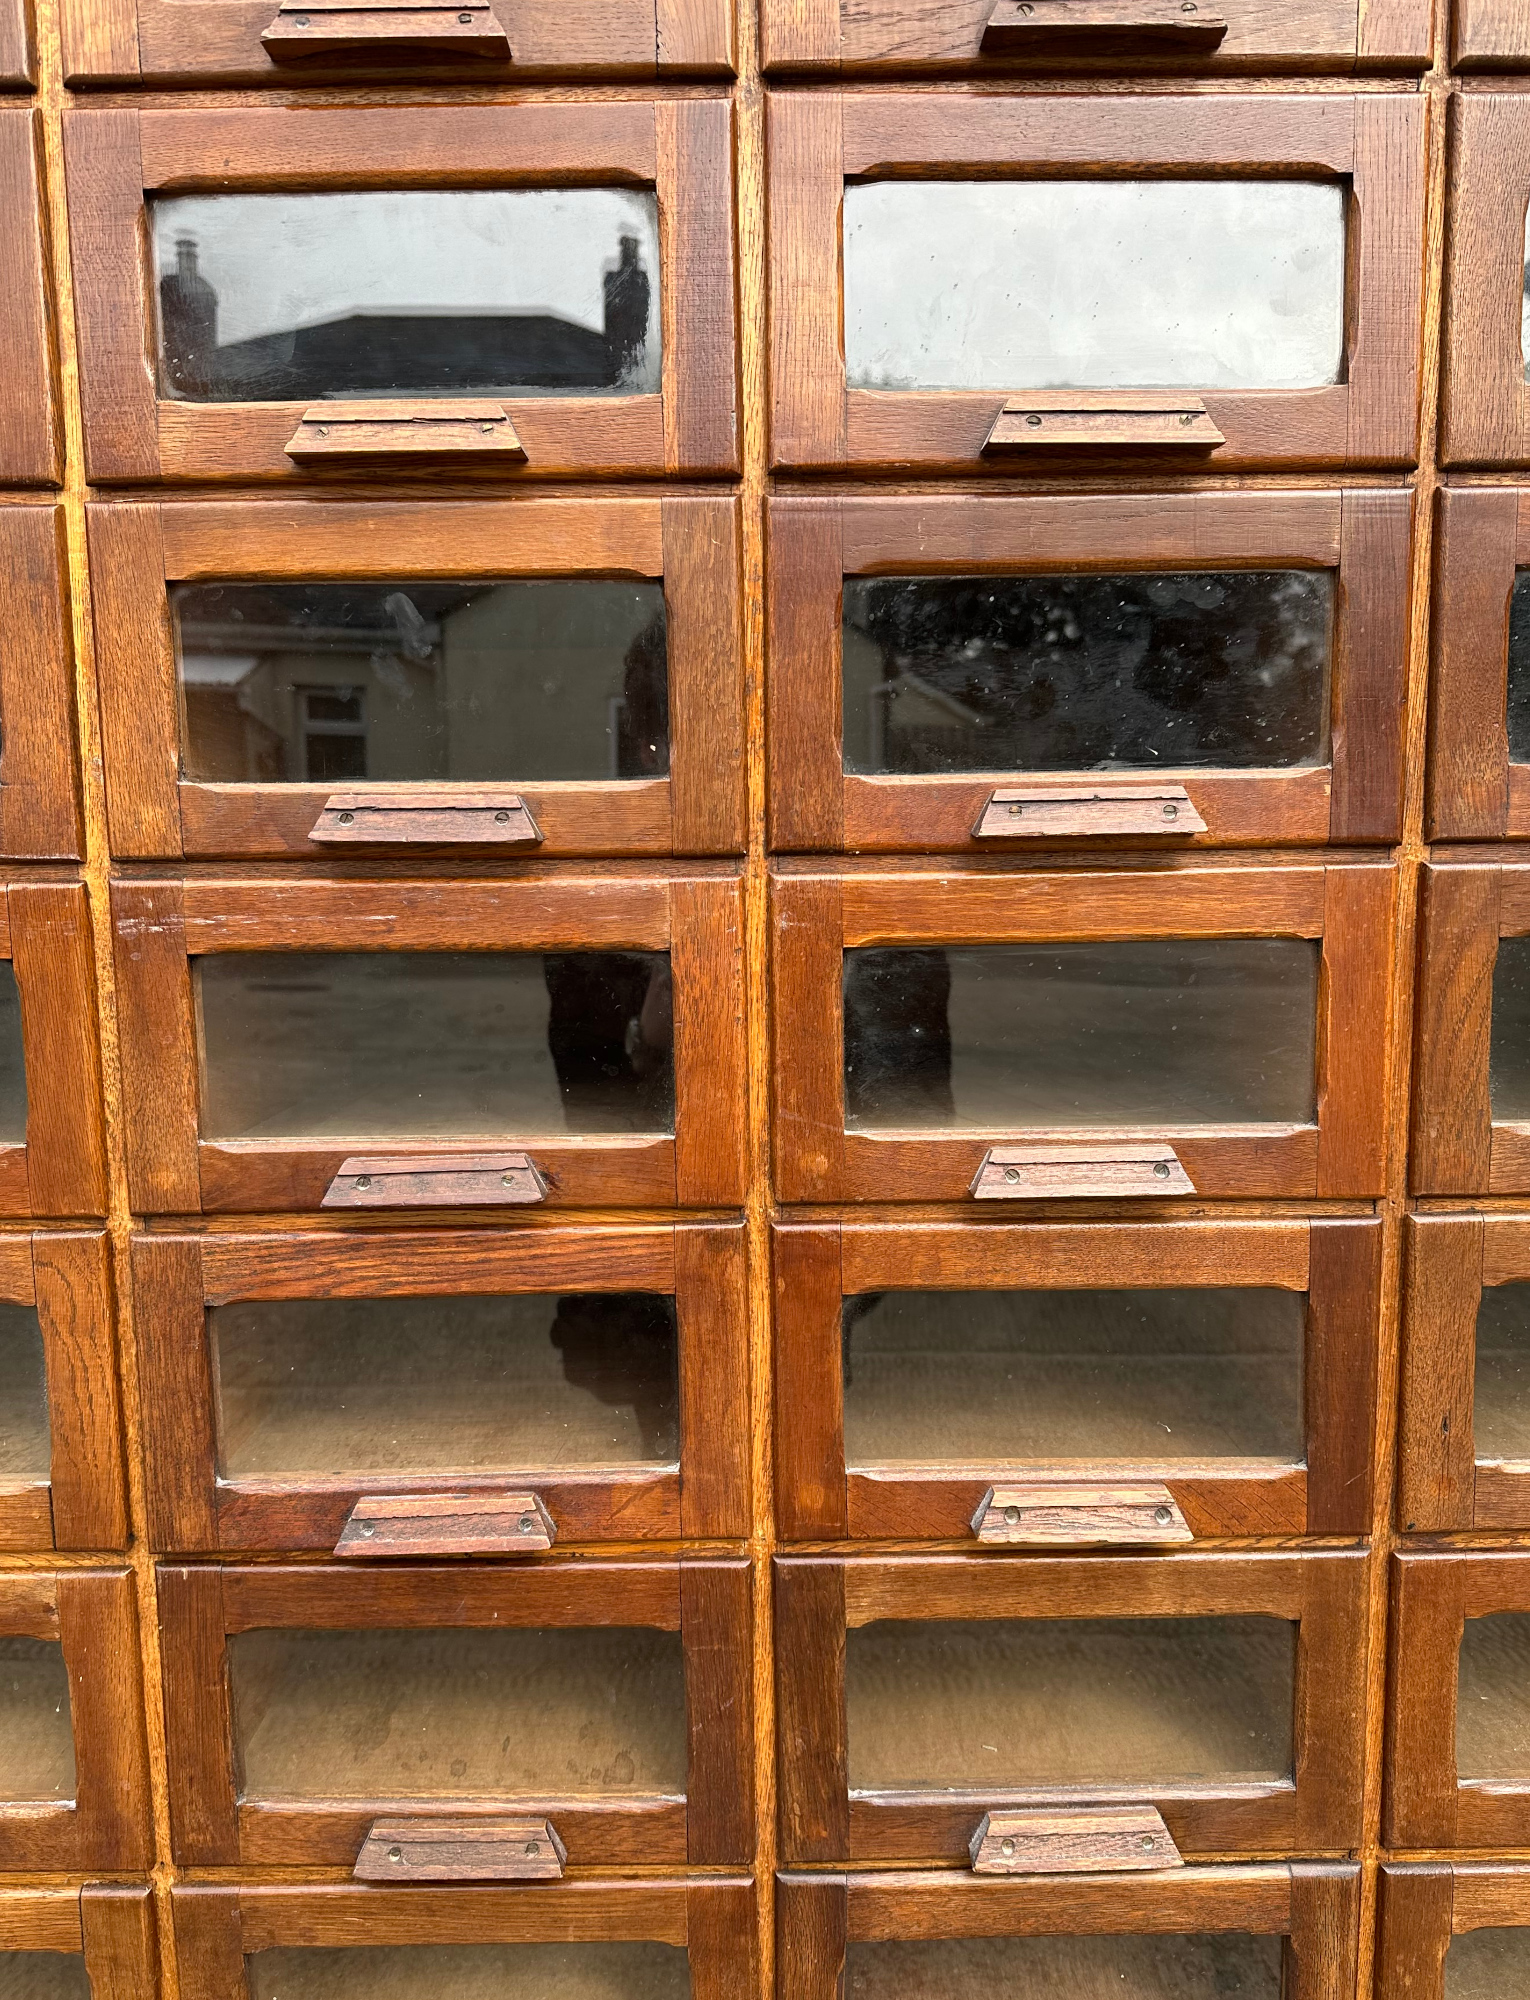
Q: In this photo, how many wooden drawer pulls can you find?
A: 12